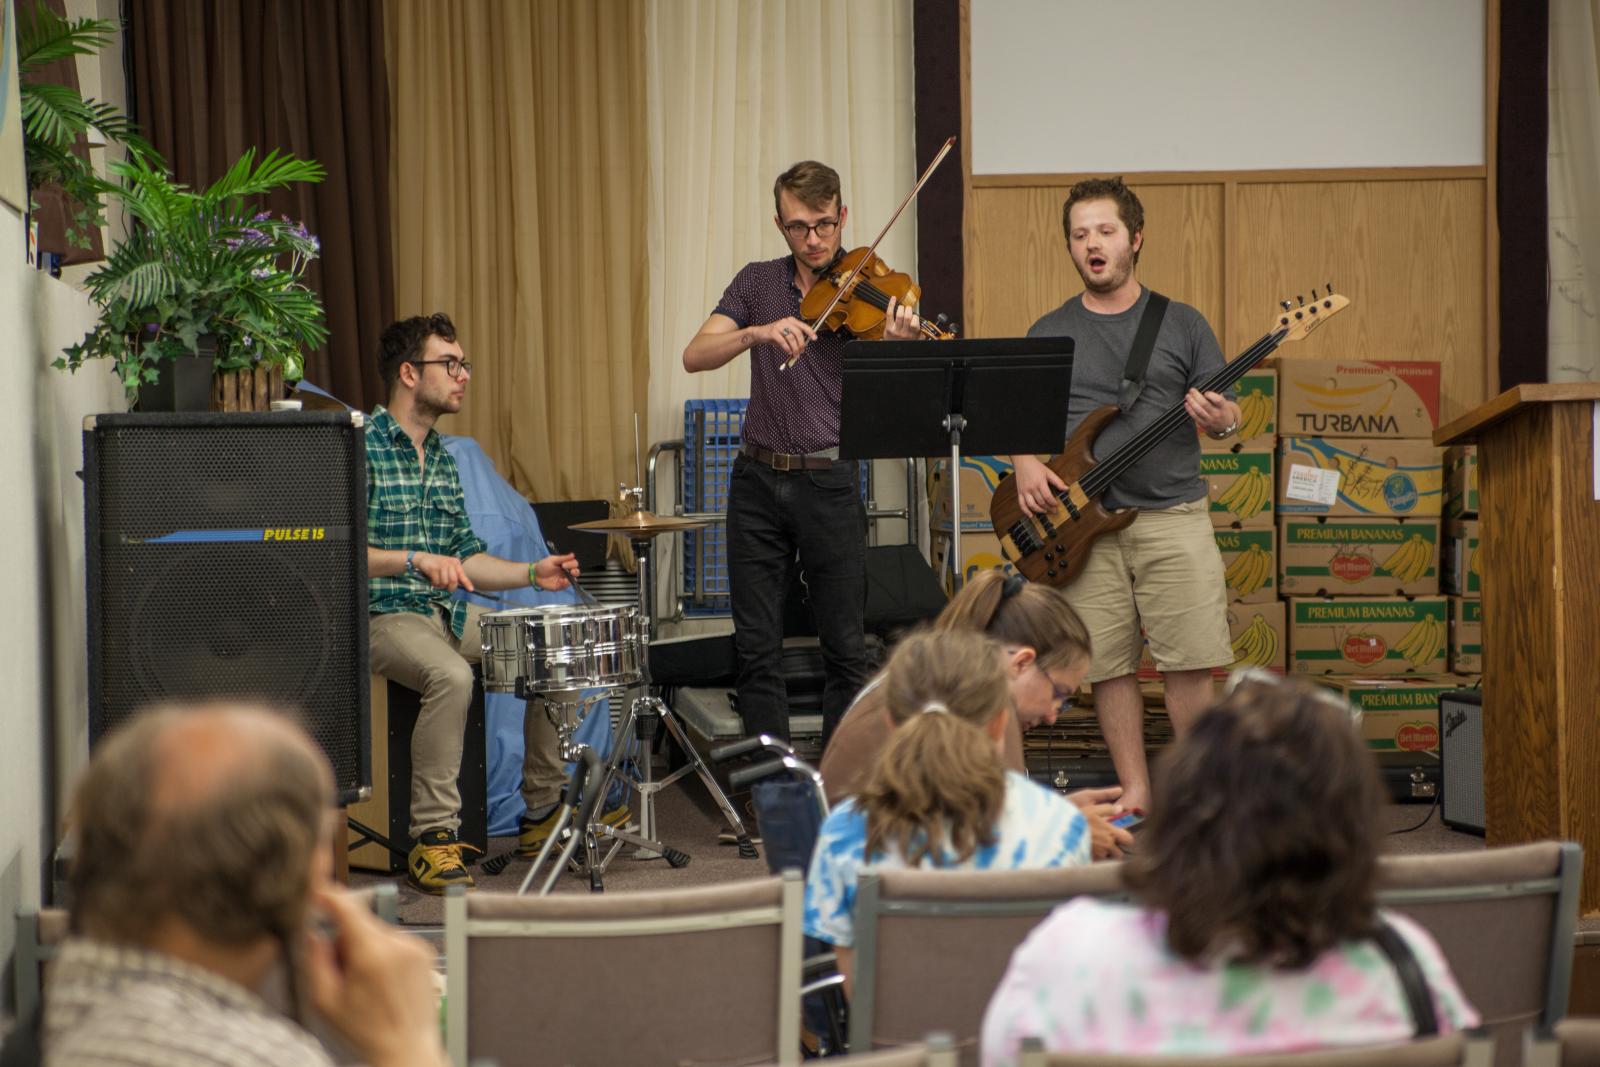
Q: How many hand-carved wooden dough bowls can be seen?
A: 0